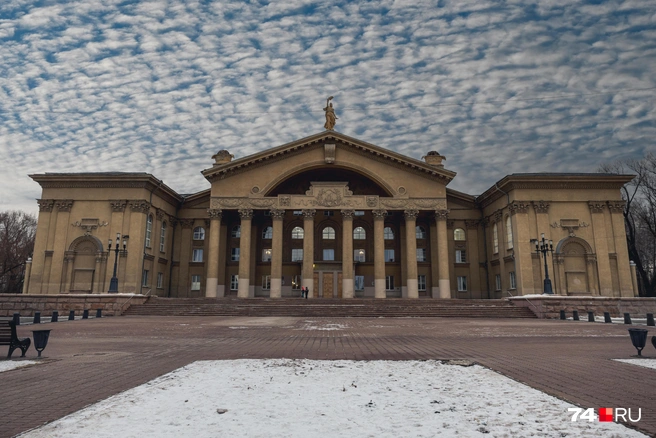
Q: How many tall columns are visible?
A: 8